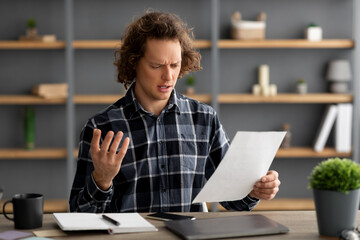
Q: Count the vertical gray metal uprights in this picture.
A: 3